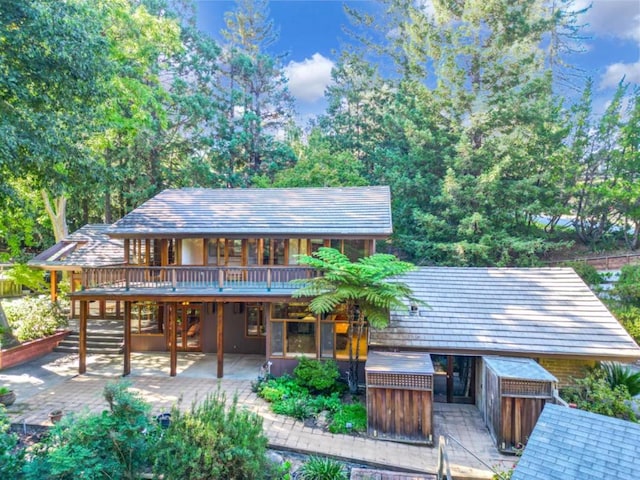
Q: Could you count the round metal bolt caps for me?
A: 0